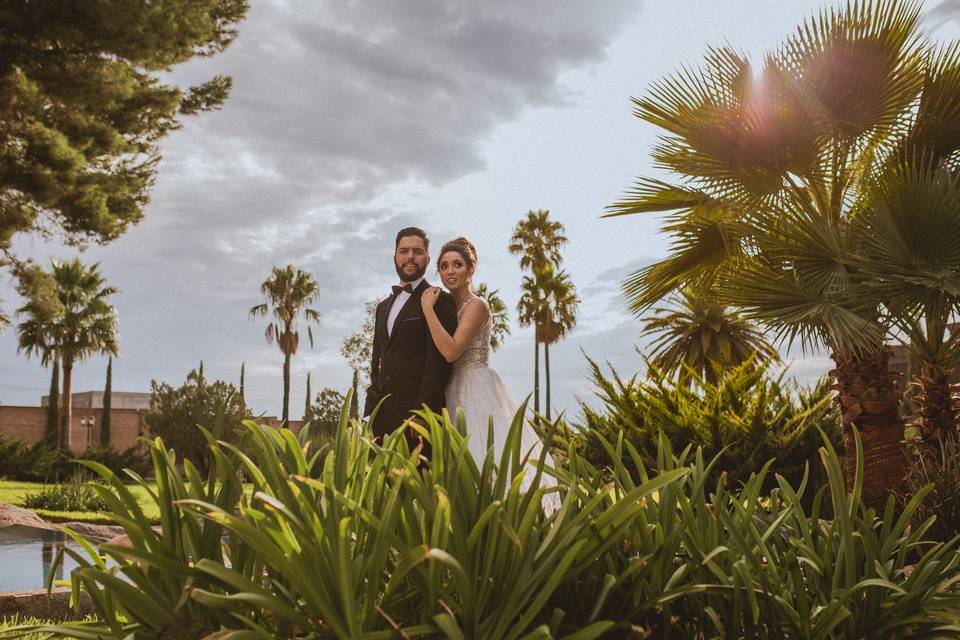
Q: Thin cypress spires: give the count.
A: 6